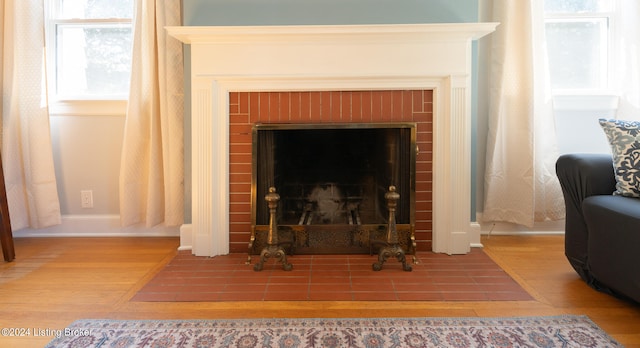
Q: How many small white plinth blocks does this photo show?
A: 2